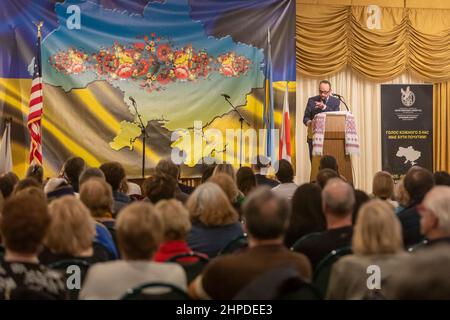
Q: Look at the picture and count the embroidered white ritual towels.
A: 1